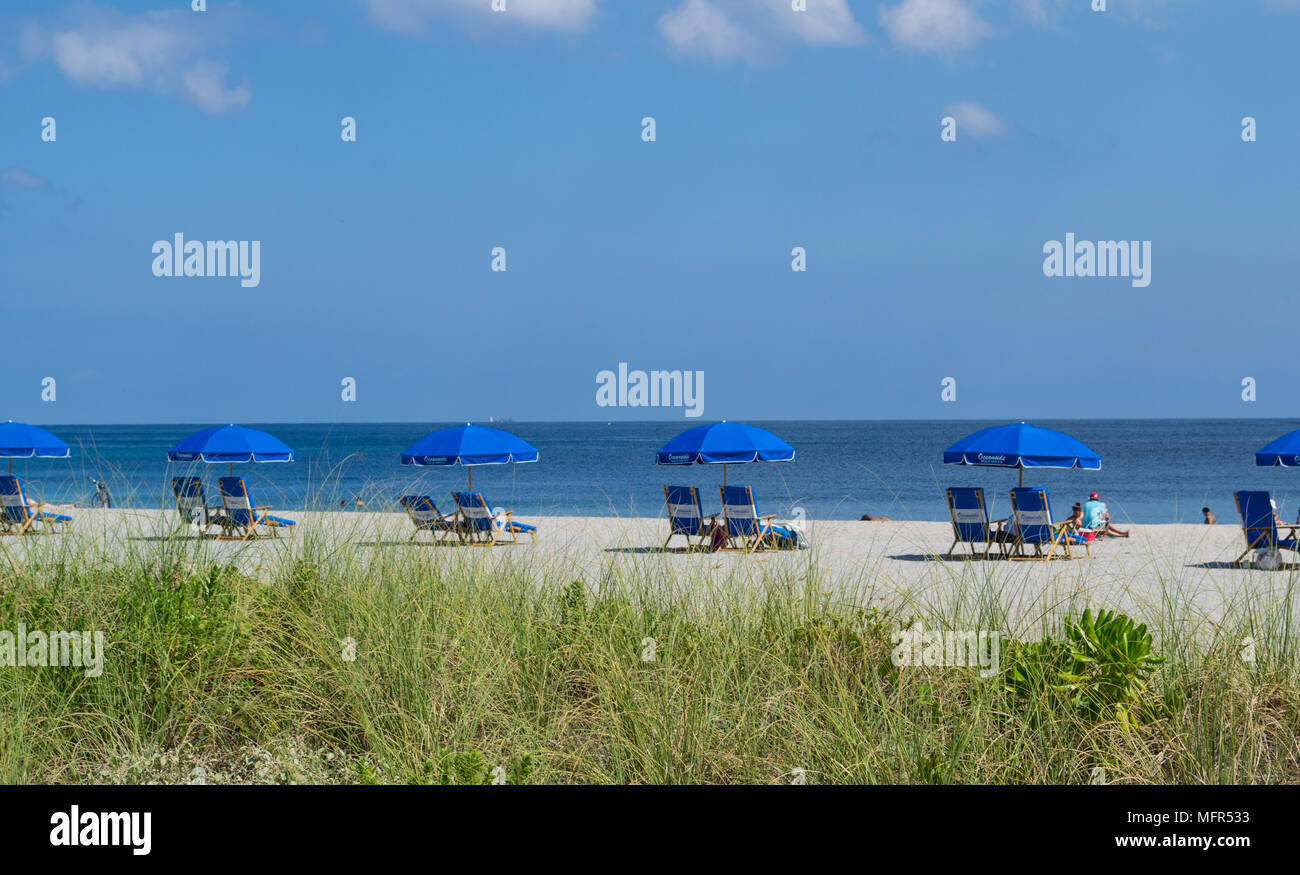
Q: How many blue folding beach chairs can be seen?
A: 10